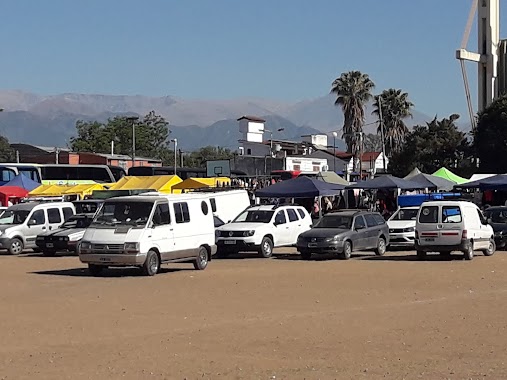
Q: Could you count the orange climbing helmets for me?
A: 0